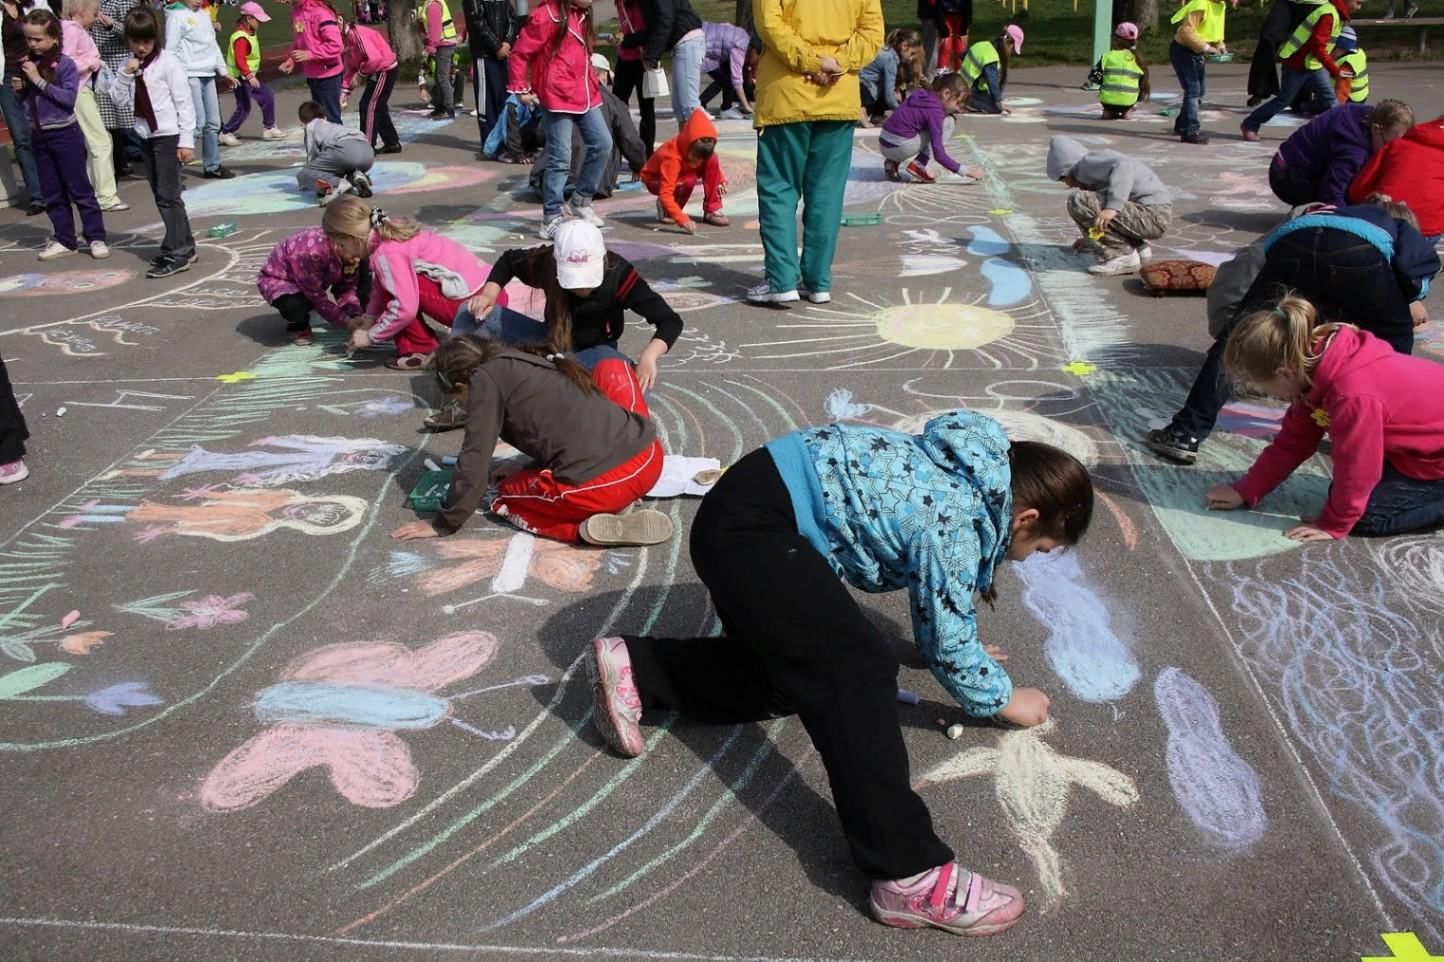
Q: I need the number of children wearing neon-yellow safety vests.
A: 7